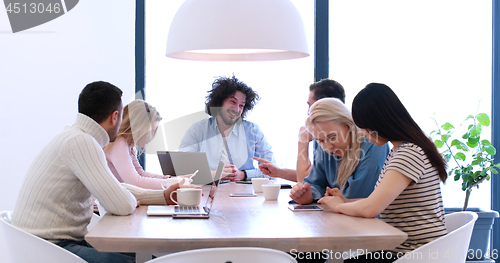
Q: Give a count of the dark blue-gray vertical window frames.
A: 3